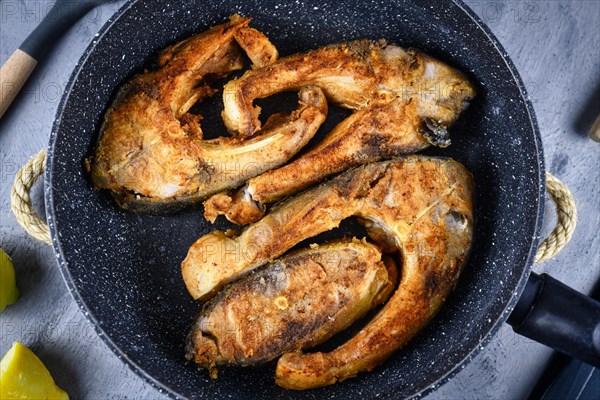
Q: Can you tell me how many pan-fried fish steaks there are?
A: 4